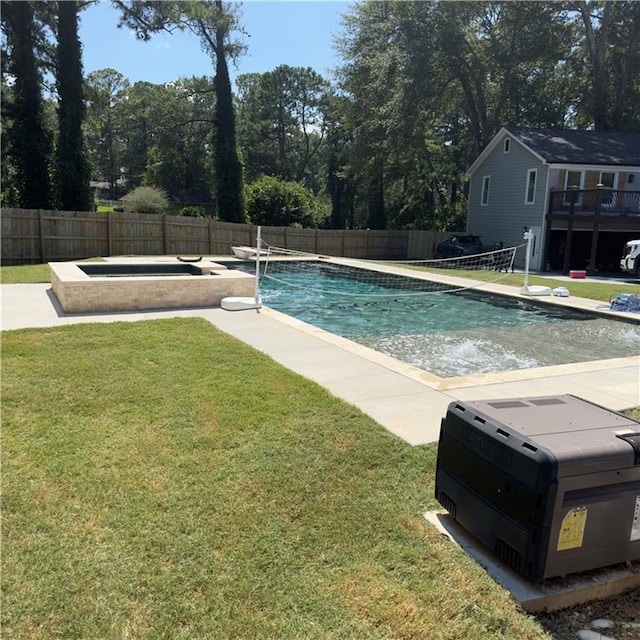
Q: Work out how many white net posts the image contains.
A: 2